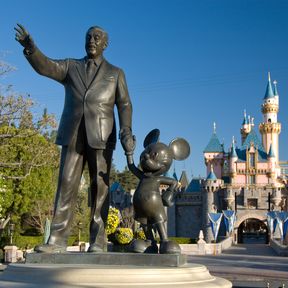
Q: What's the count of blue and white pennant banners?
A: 4